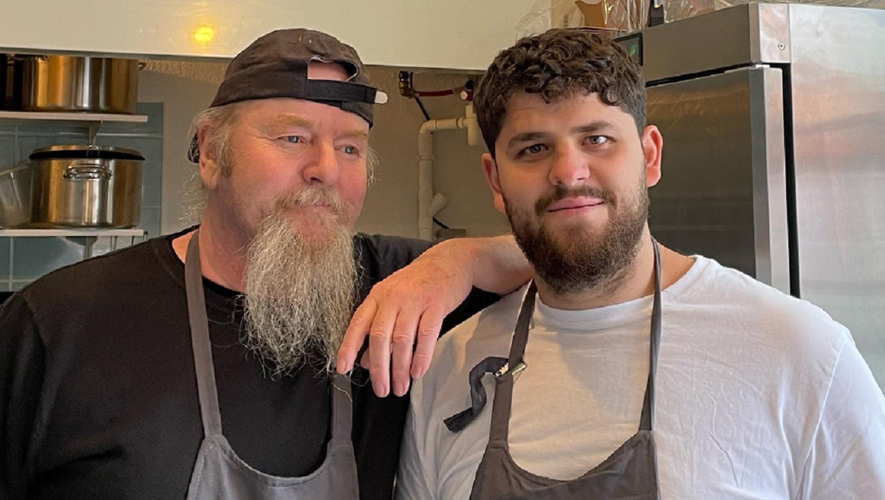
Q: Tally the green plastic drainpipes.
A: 0